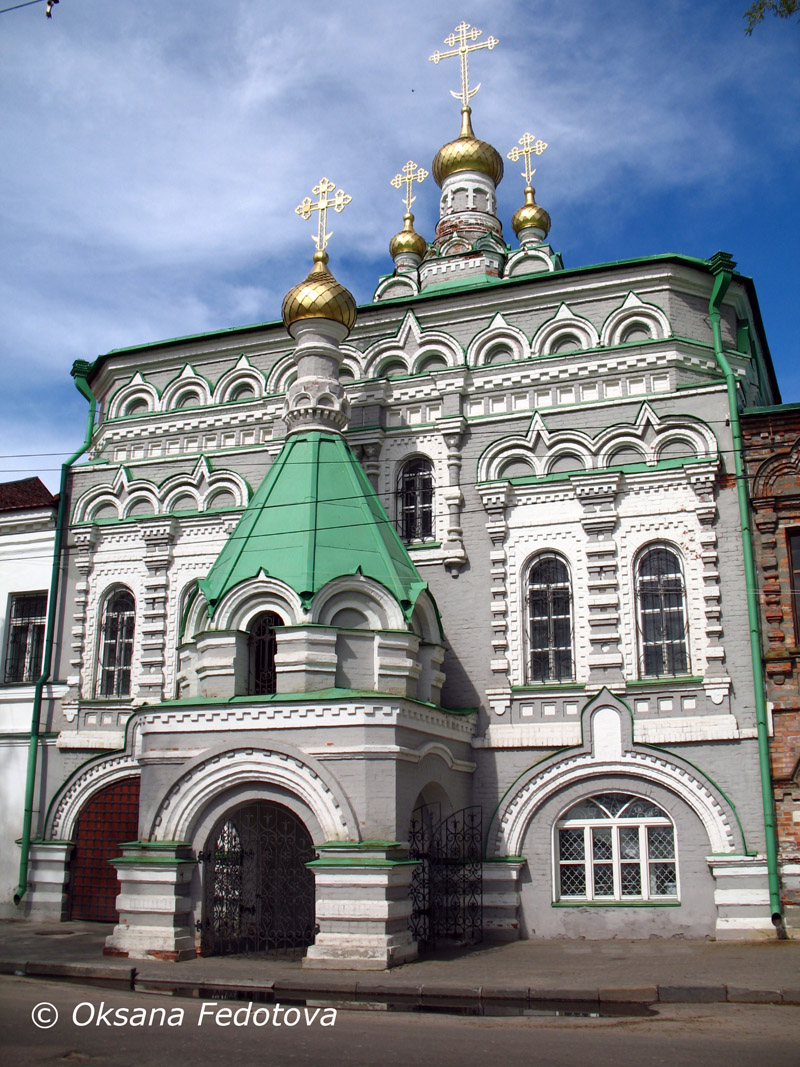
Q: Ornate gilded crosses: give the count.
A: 4